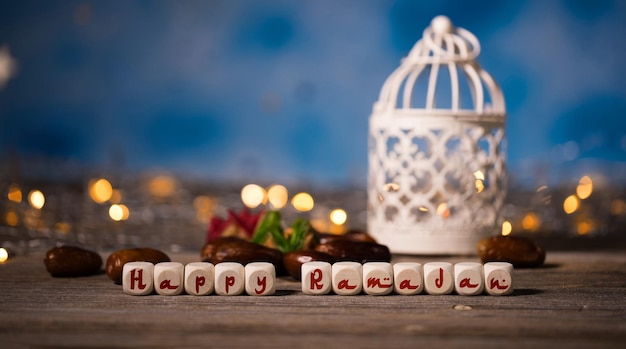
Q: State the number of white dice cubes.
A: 12